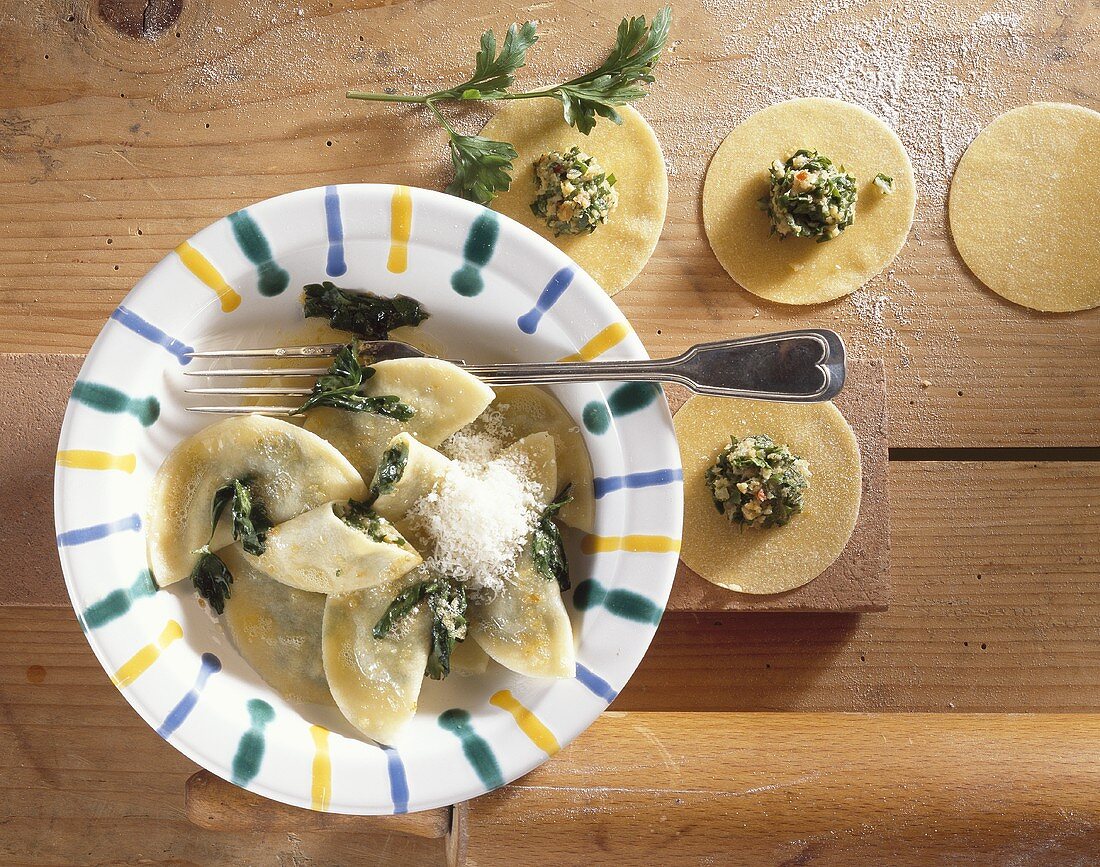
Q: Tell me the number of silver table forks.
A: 1